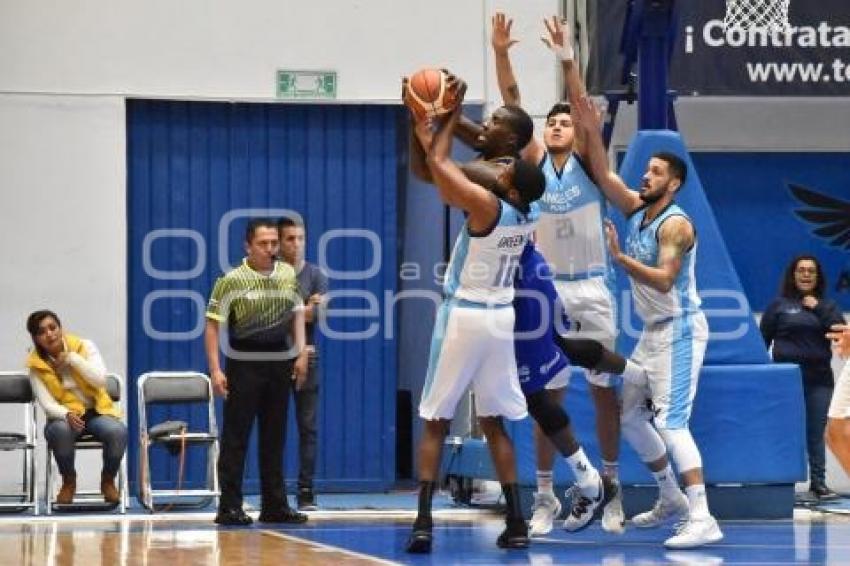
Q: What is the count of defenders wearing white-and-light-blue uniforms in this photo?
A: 3